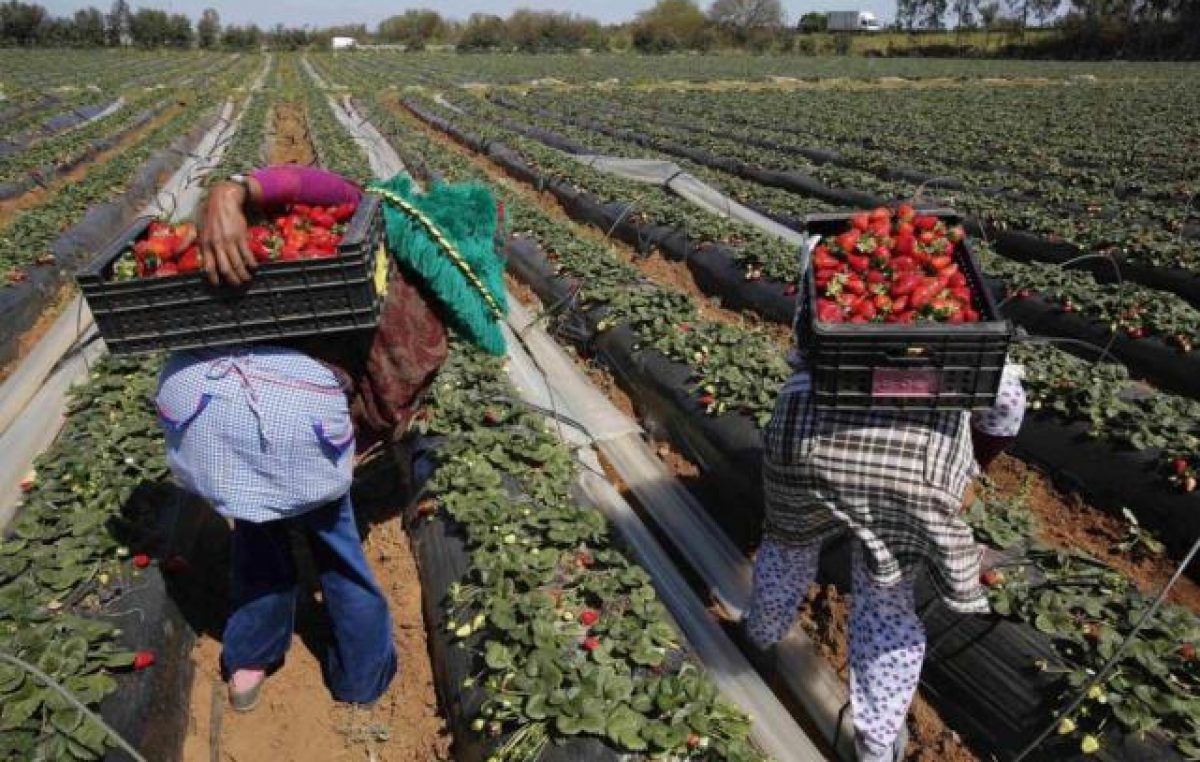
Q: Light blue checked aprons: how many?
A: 1